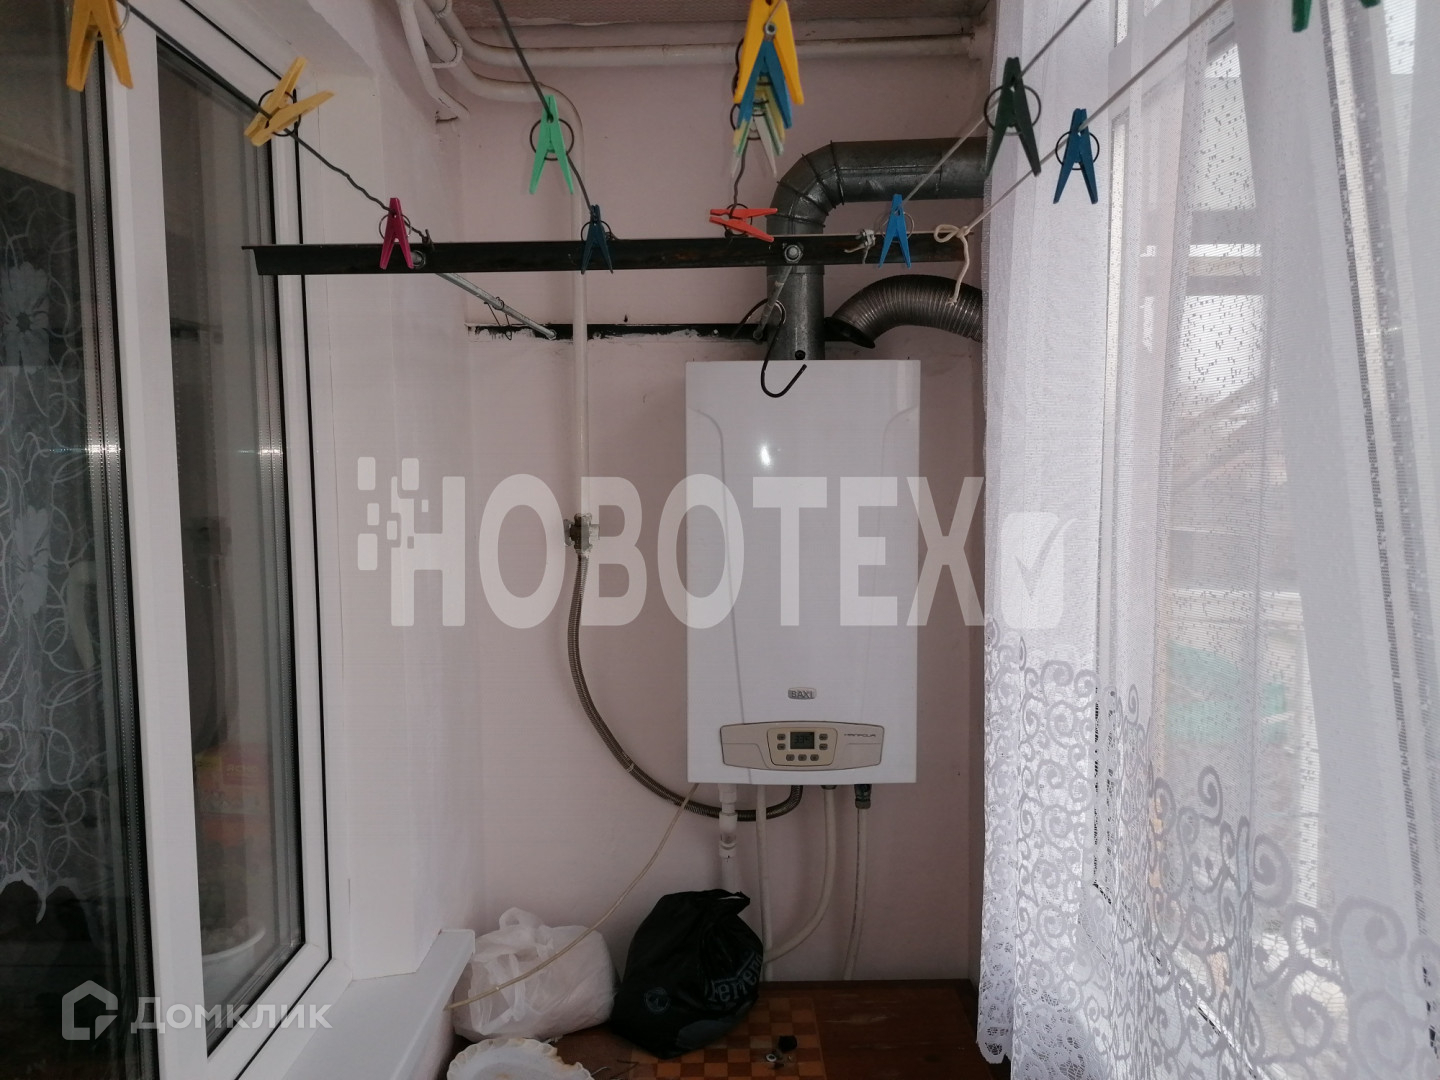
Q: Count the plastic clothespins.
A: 15